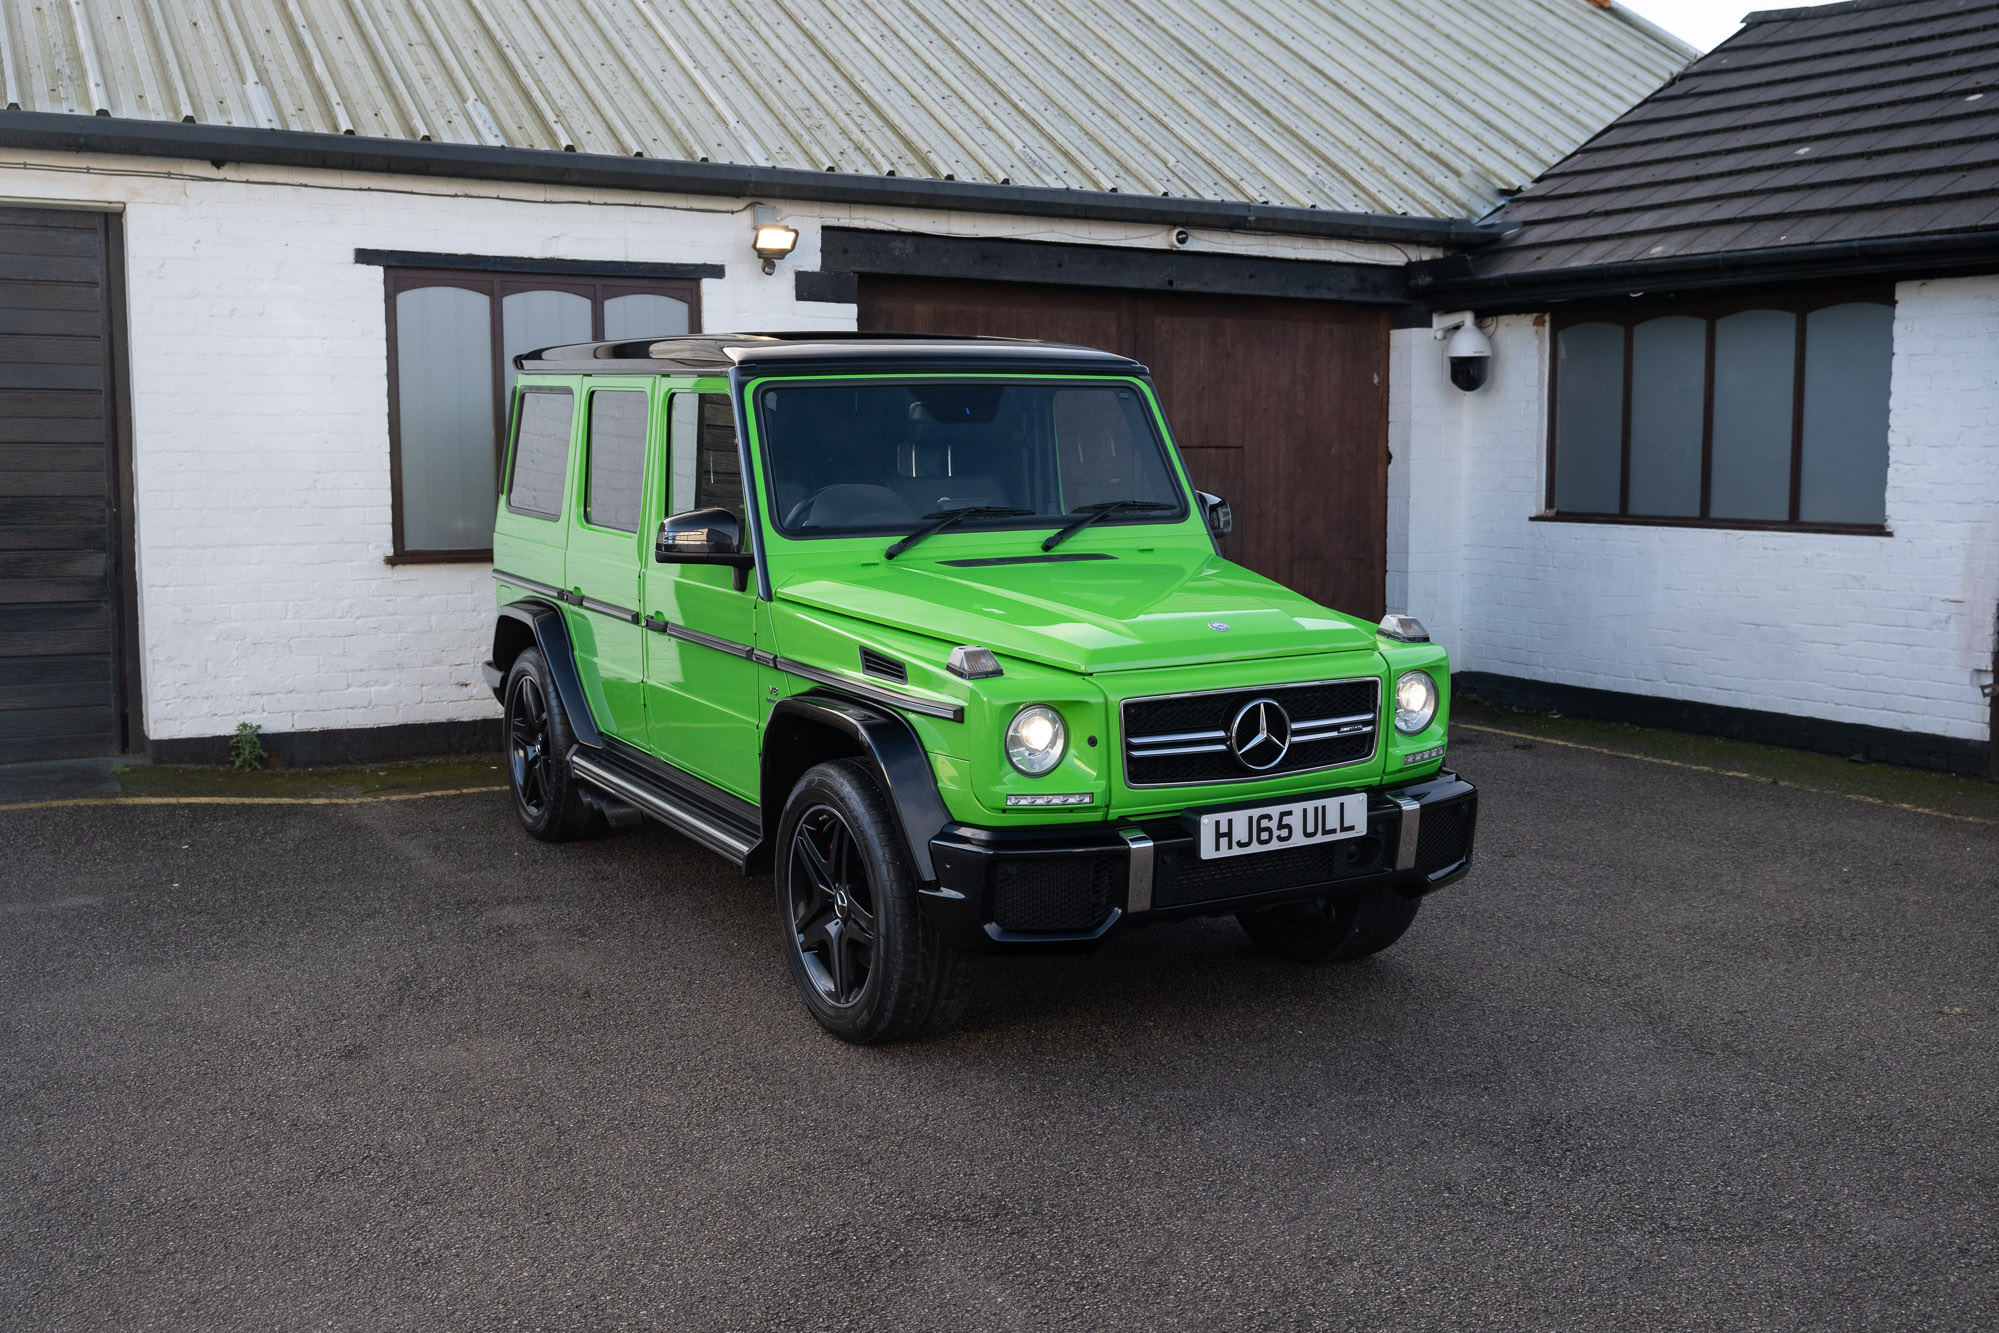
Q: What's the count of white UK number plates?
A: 1